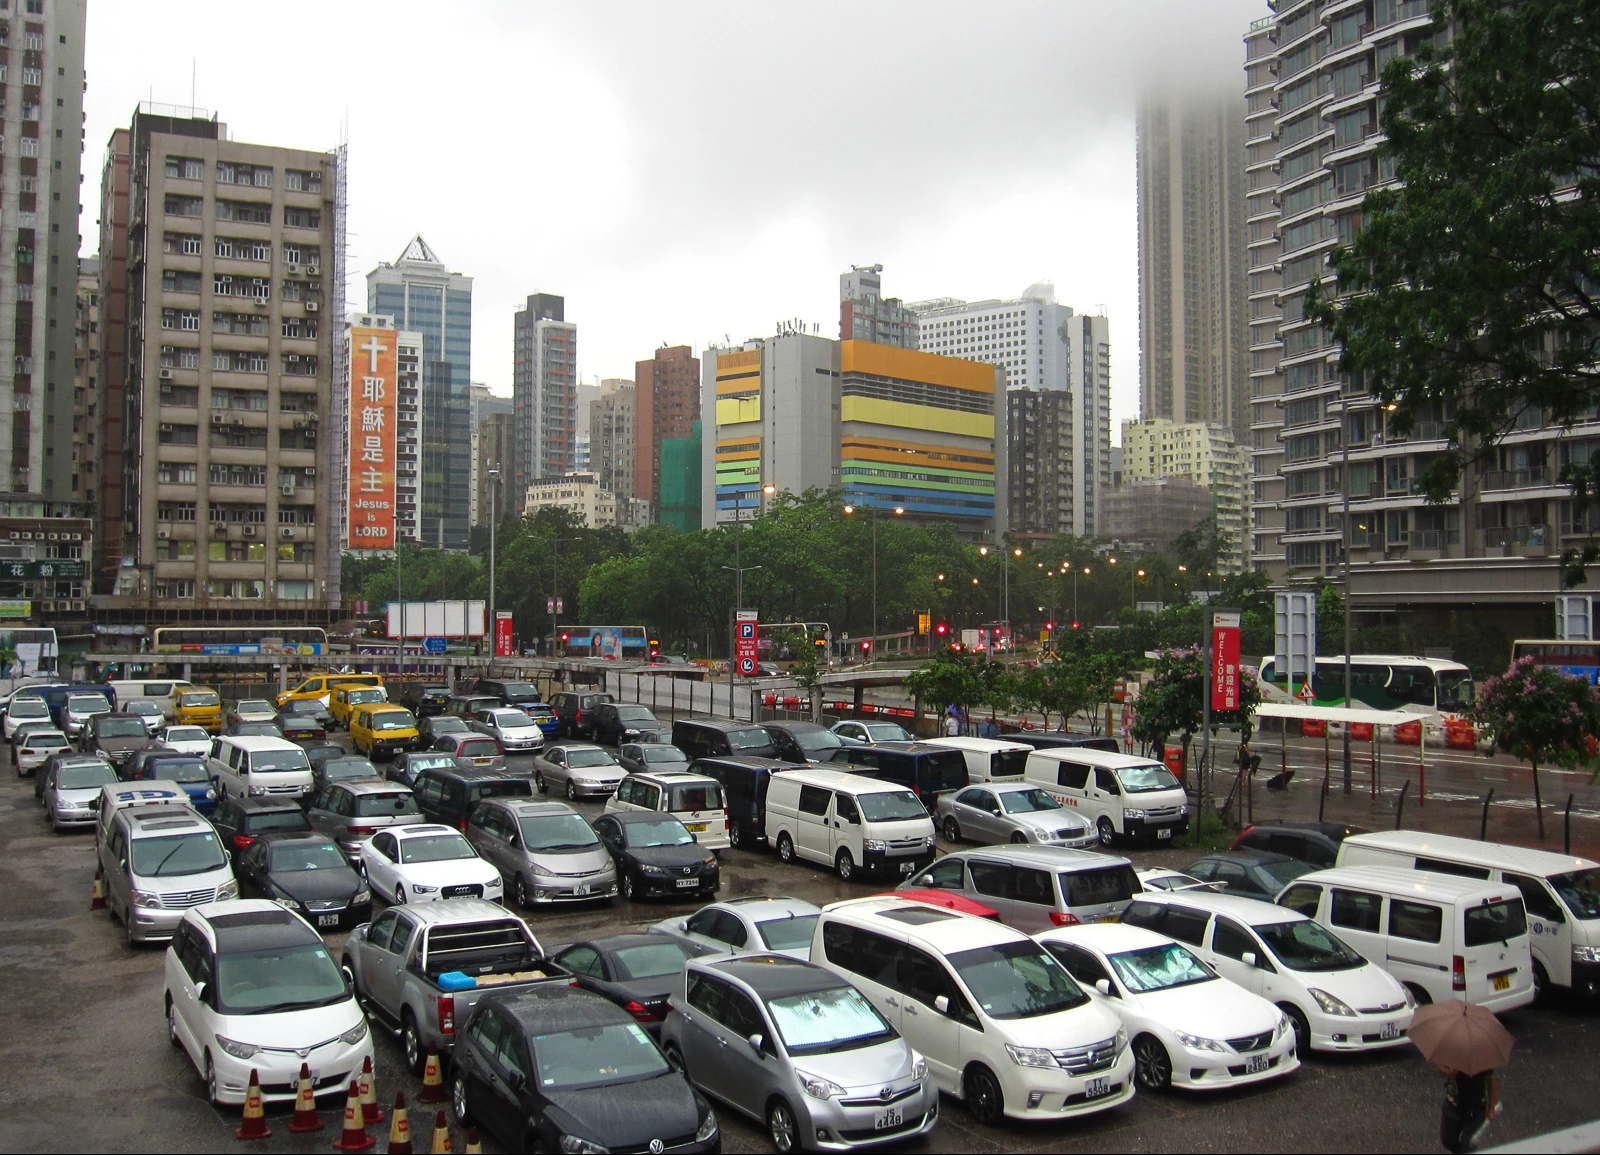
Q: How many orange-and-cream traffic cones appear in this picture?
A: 9